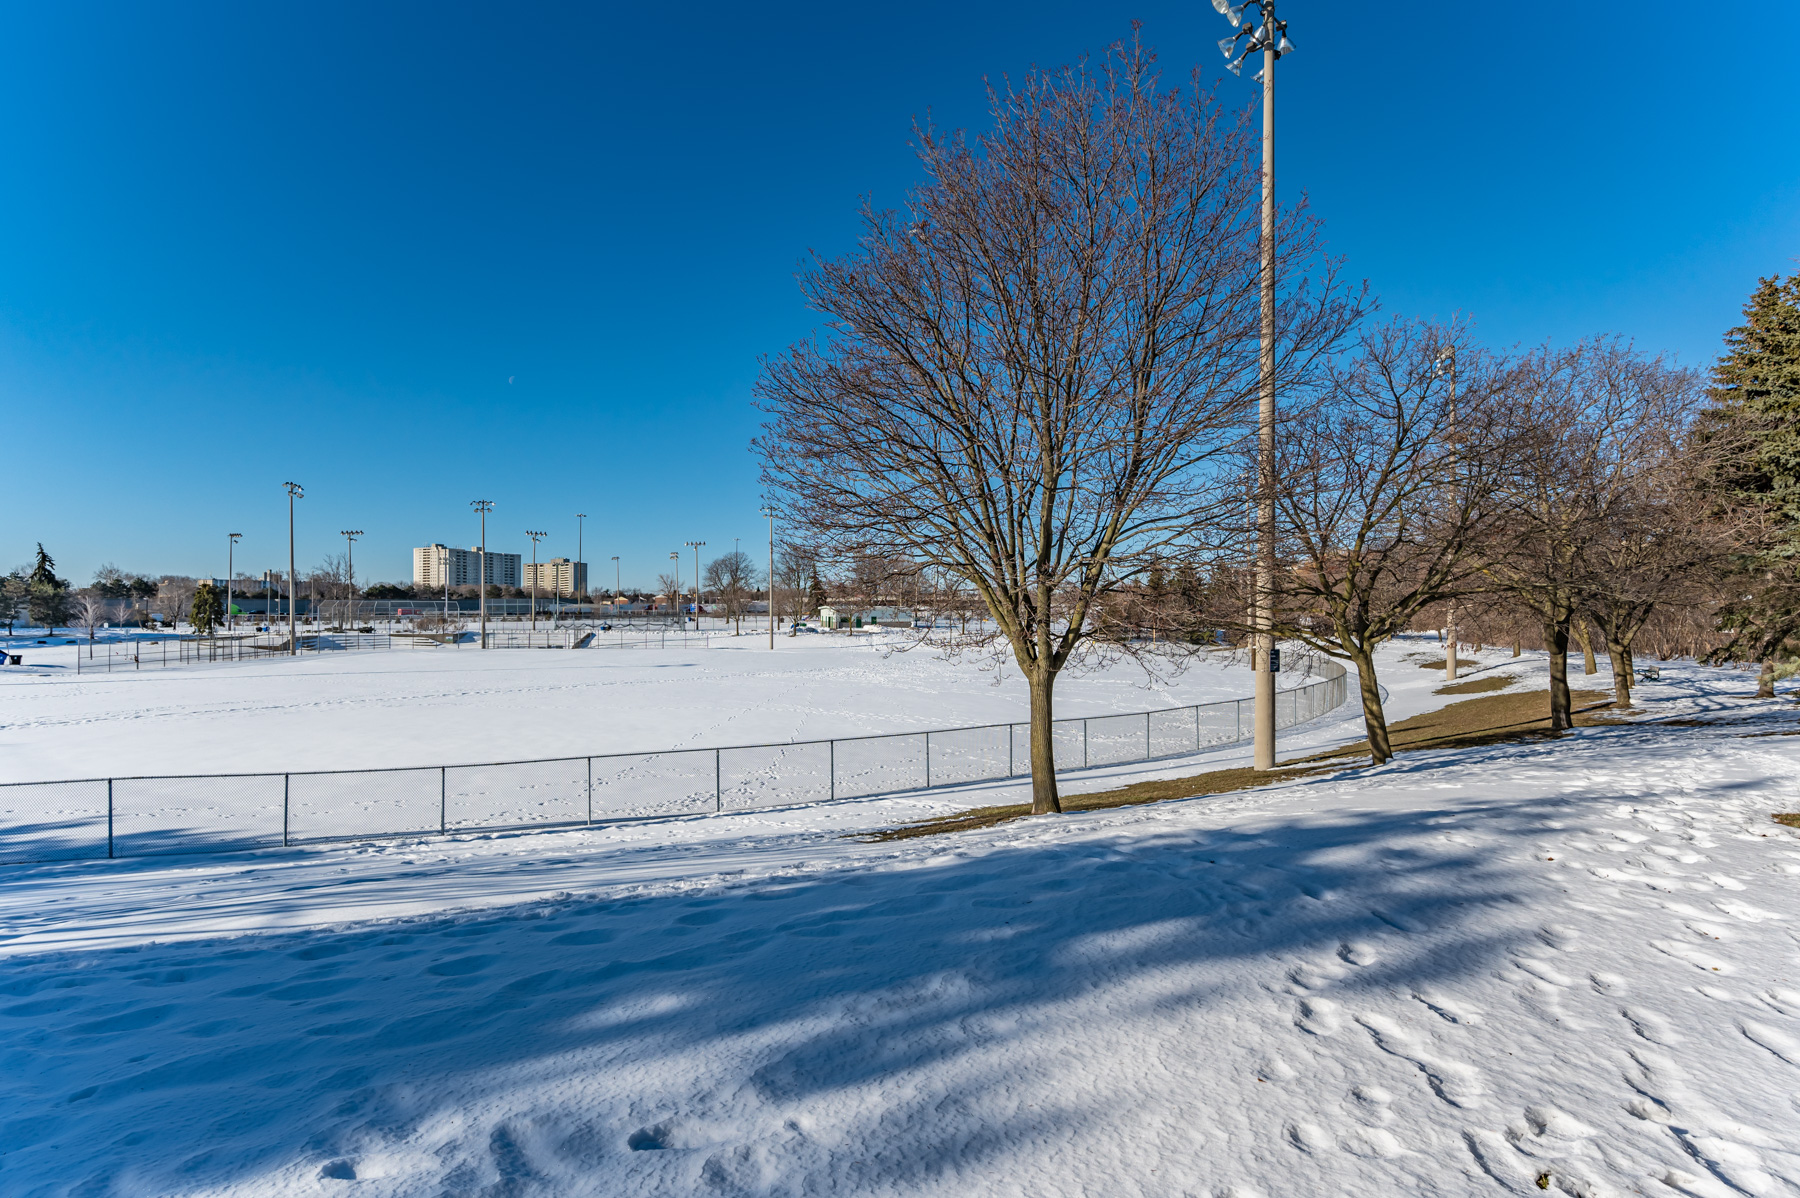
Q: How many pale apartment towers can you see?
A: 2